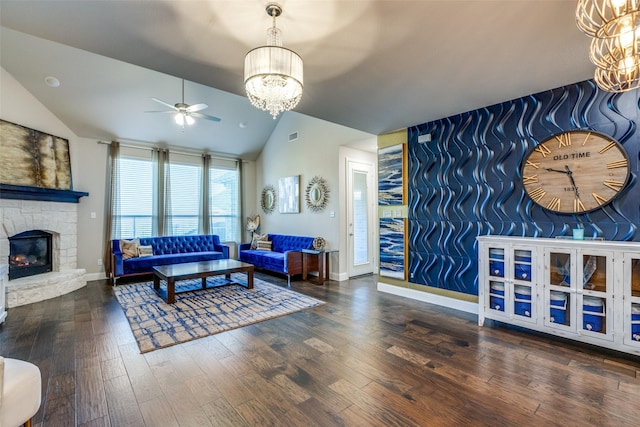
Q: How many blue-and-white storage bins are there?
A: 7